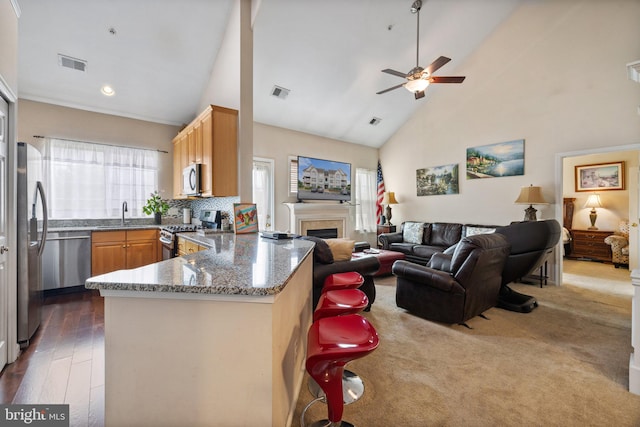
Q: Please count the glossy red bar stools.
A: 3